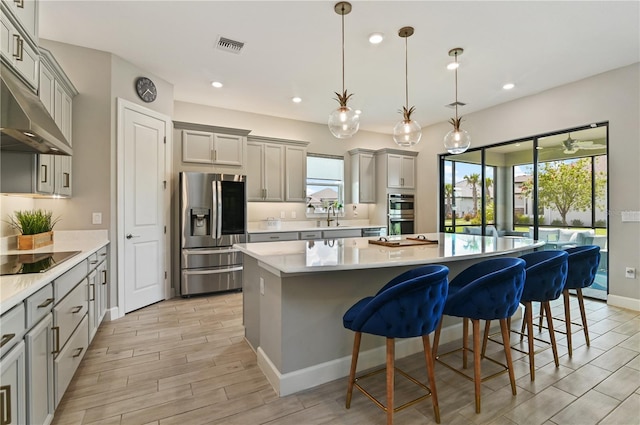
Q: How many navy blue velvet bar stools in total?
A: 4